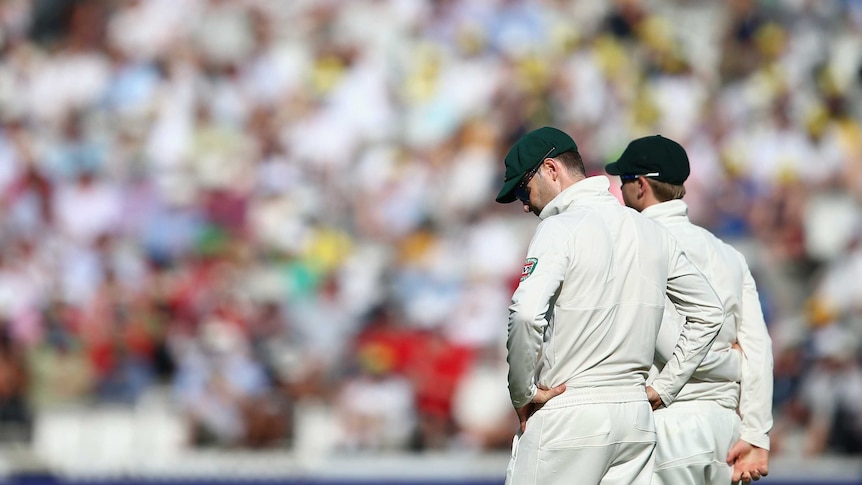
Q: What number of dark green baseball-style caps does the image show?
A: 2